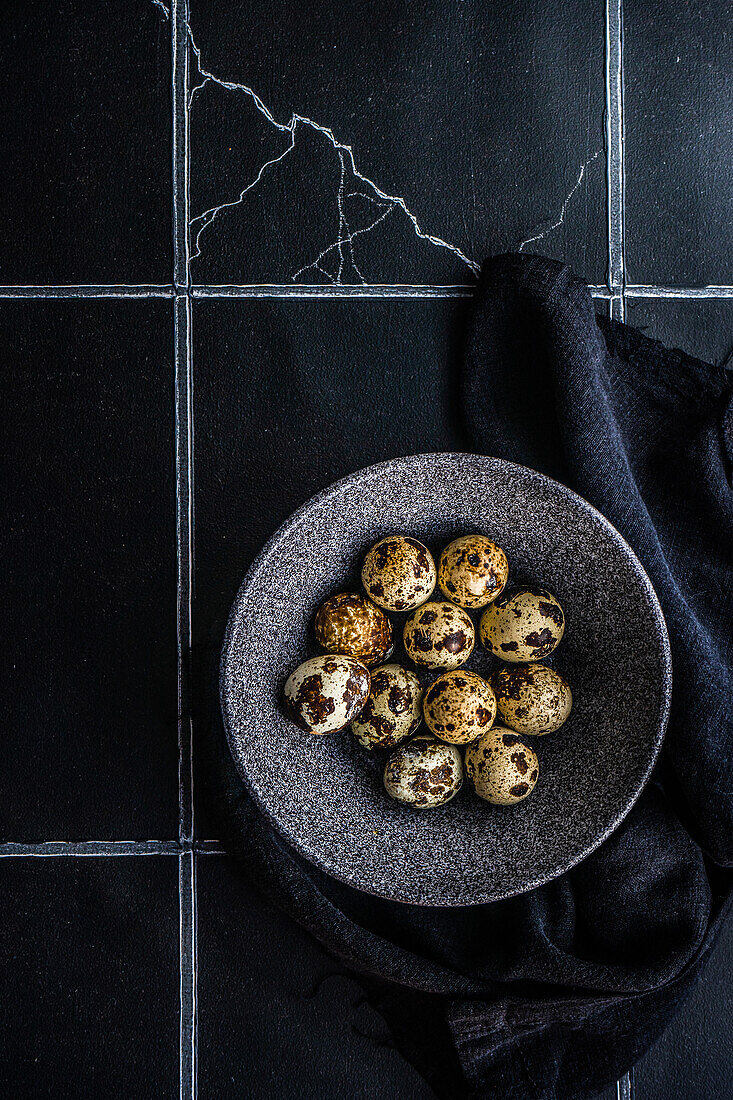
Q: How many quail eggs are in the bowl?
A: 11